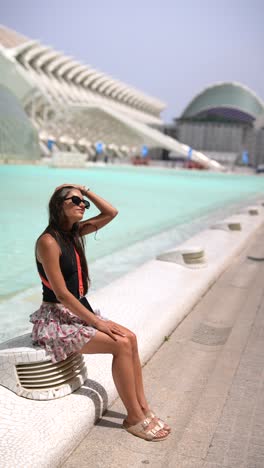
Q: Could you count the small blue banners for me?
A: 5